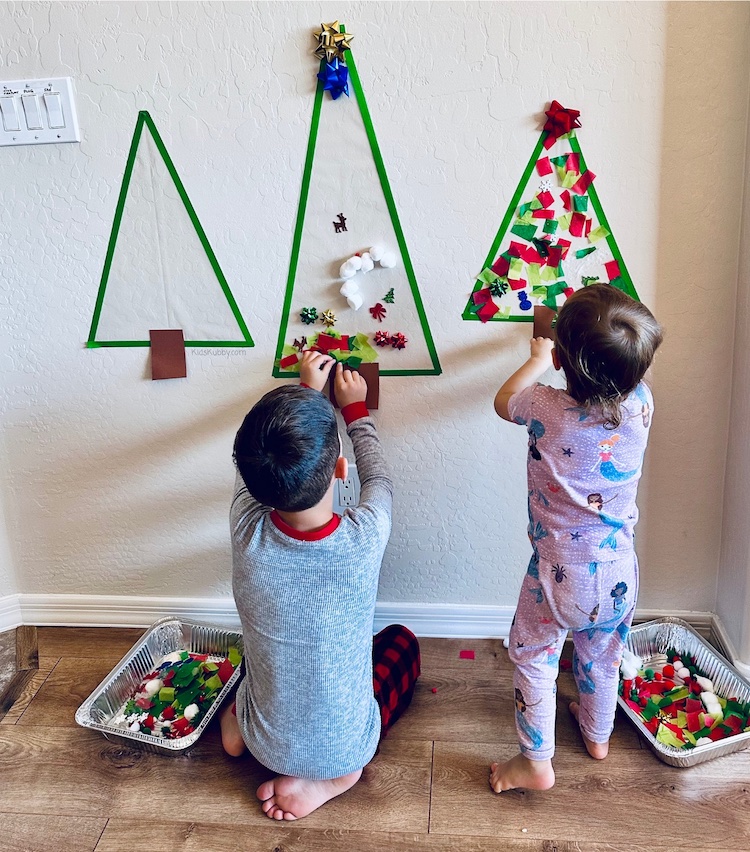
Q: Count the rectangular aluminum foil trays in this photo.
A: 2